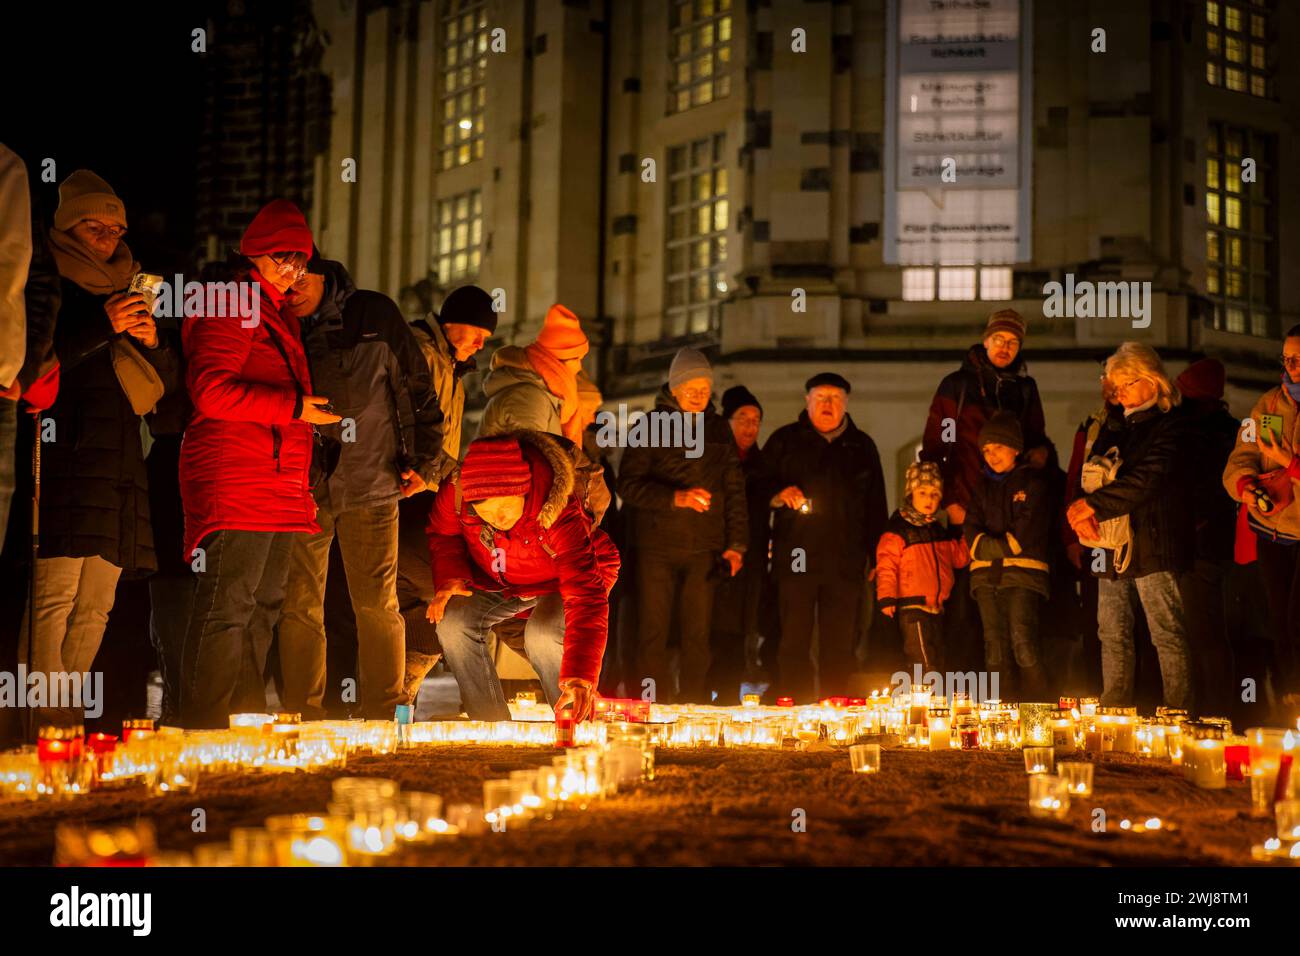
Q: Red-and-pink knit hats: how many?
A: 1